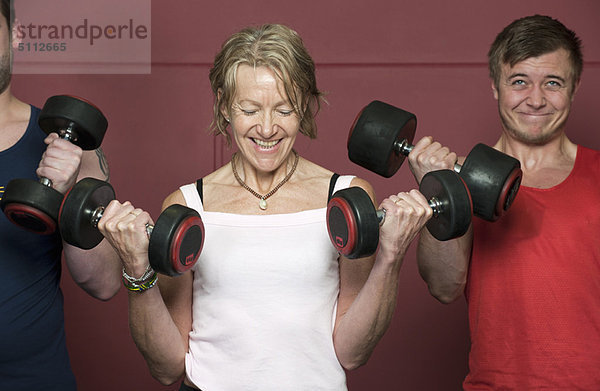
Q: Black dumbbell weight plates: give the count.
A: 8